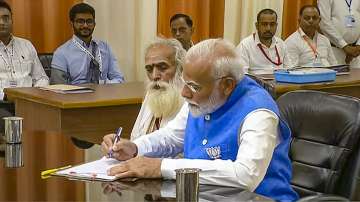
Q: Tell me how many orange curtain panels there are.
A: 3